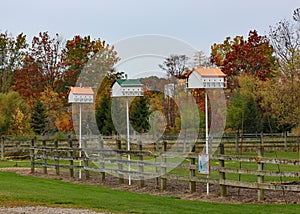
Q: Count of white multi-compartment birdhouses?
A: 3